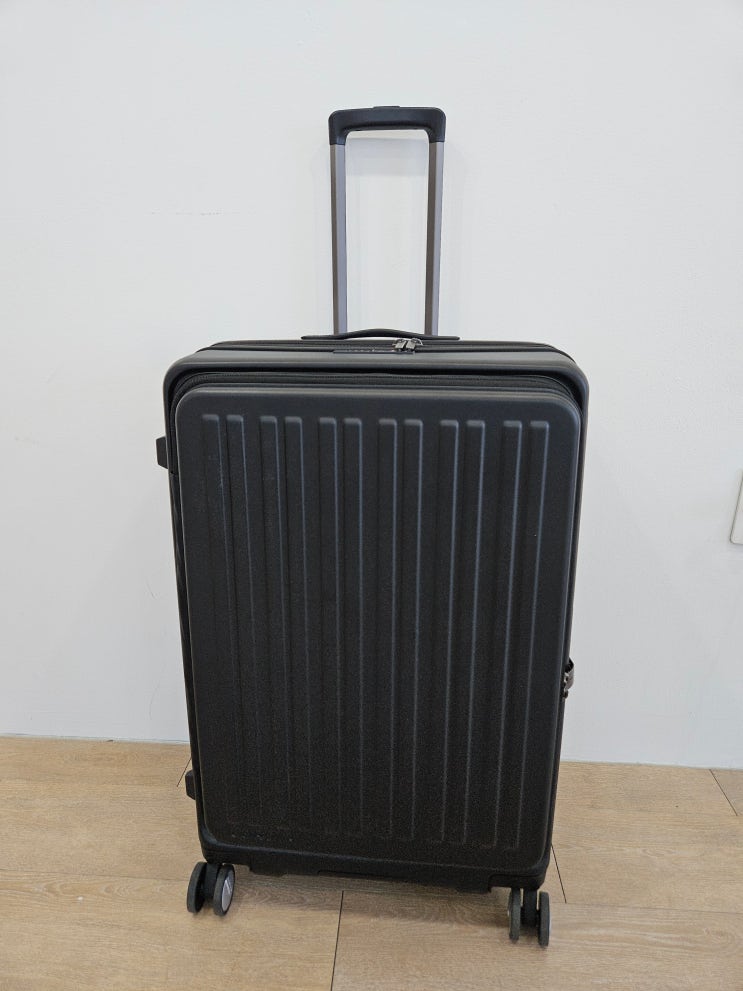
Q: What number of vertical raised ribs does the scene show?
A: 12